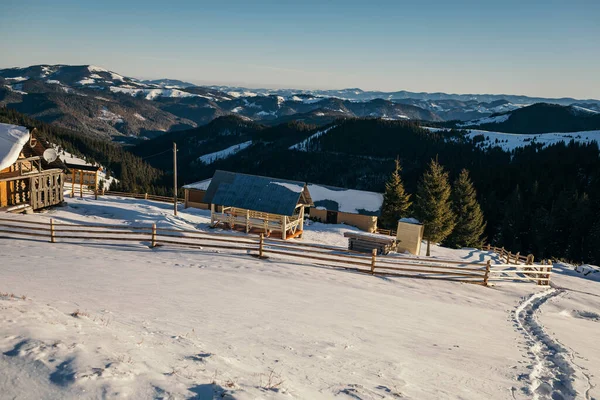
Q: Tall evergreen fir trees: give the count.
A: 3